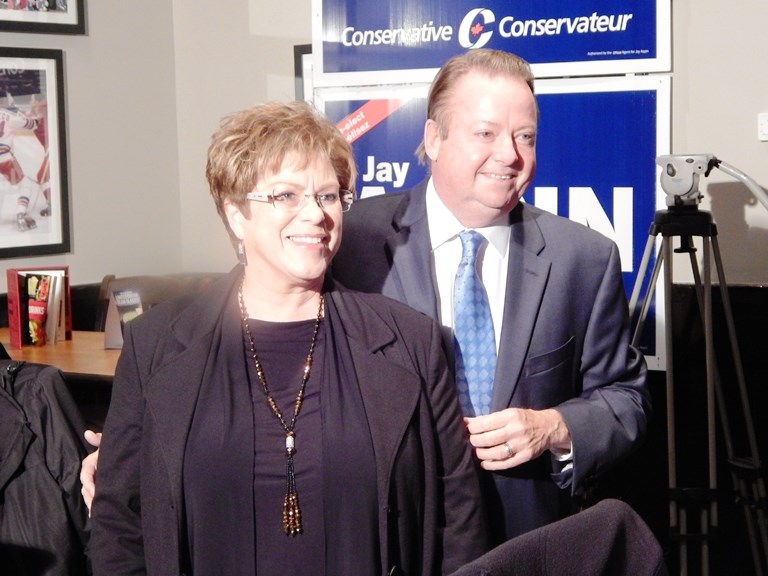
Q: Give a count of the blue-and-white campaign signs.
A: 2